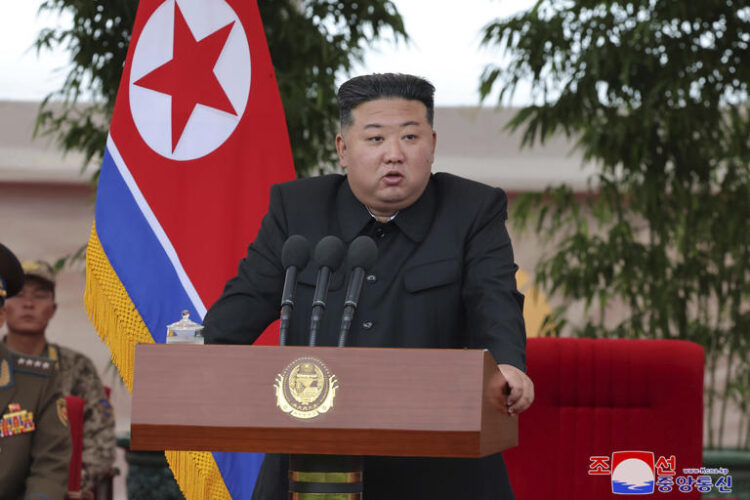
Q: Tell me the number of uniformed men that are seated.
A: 2